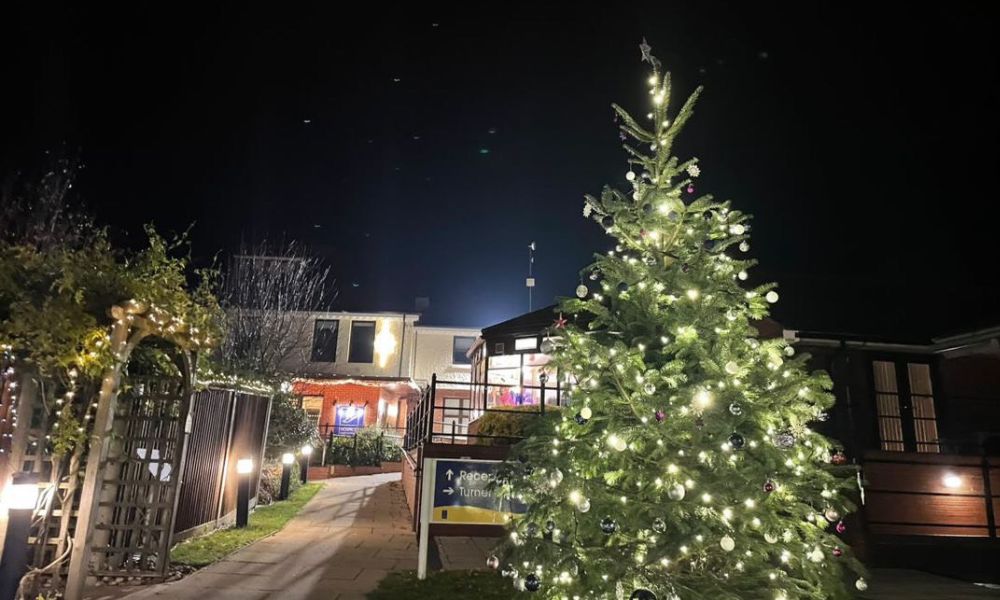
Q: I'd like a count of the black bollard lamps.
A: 4